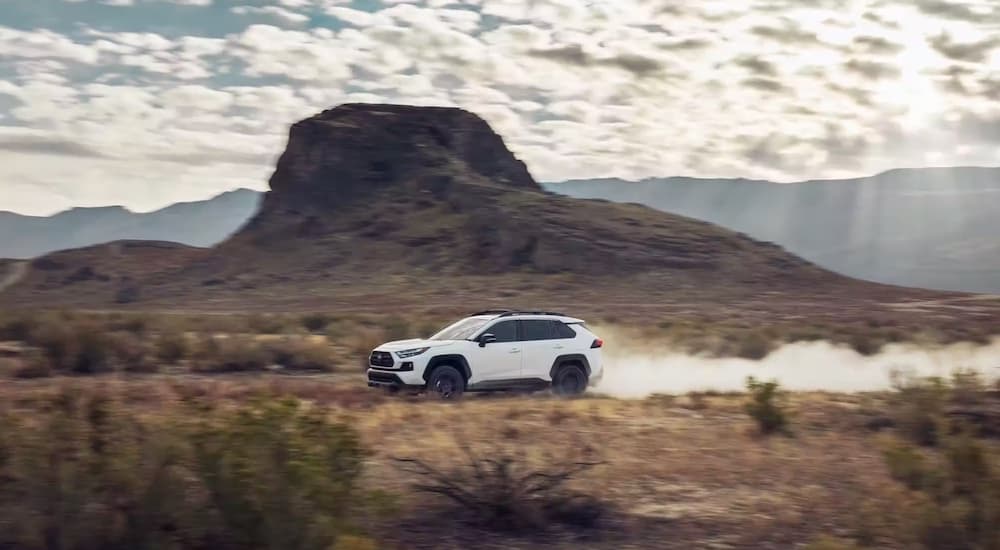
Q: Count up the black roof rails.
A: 2